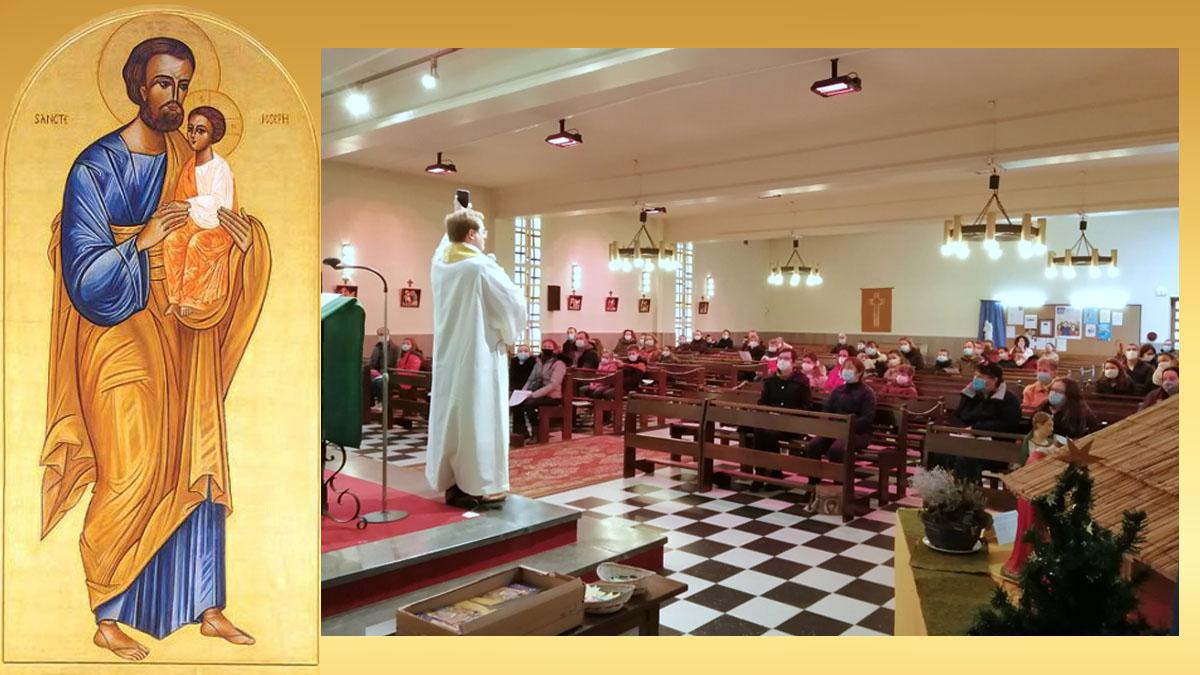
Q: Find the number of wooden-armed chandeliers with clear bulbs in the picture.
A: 4